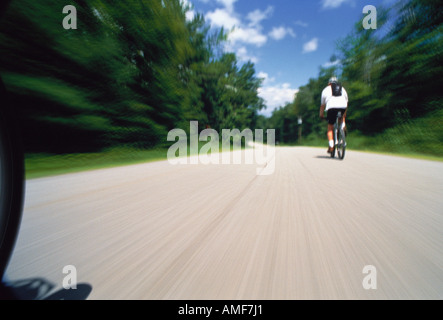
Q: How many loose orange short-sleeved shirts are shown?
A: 0